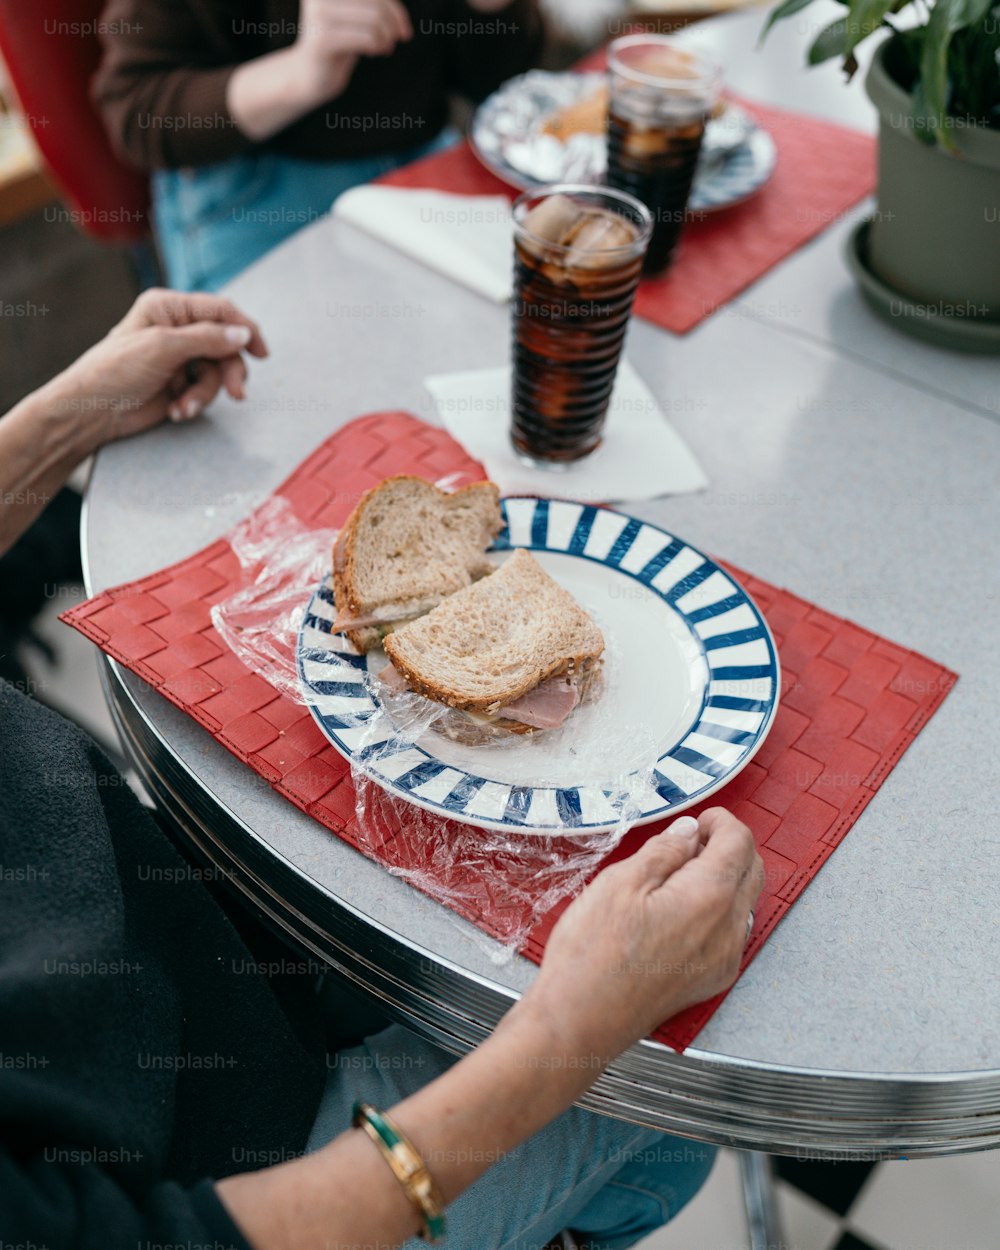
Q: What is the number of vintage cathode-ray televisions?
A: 0